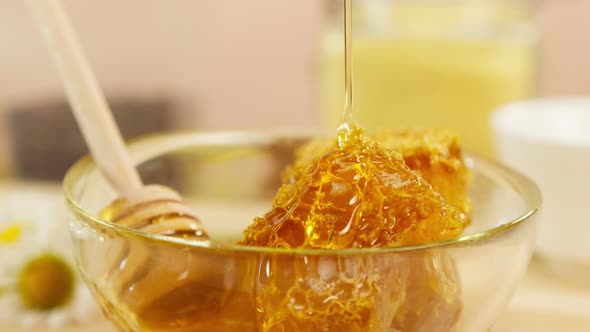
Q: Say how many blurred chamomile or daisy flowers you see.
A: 2